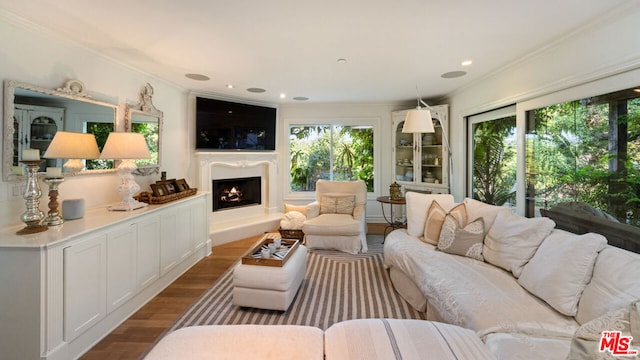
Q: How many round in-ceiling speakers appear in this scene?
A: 4